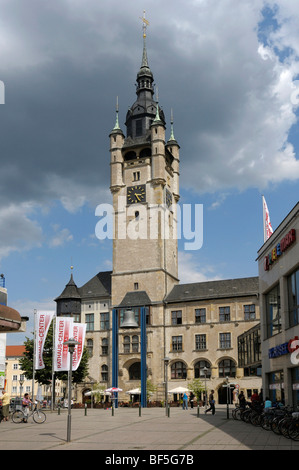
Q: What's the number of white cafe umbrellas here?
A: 3